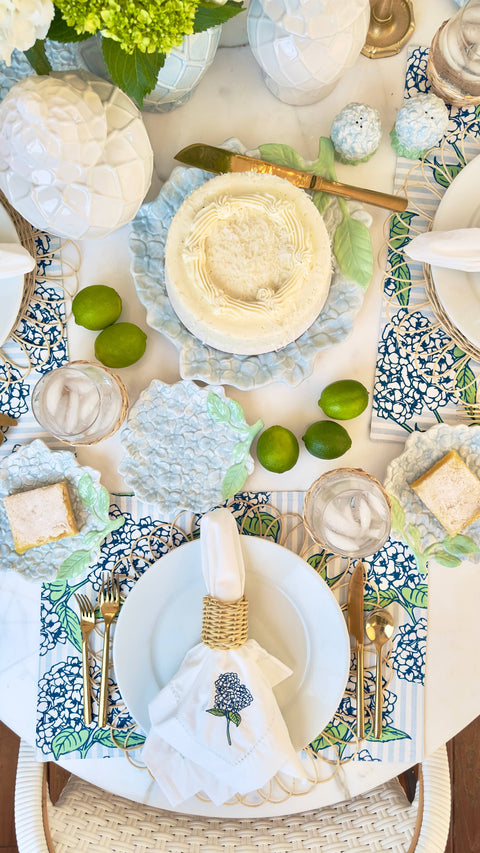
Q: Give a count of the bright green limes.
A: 5